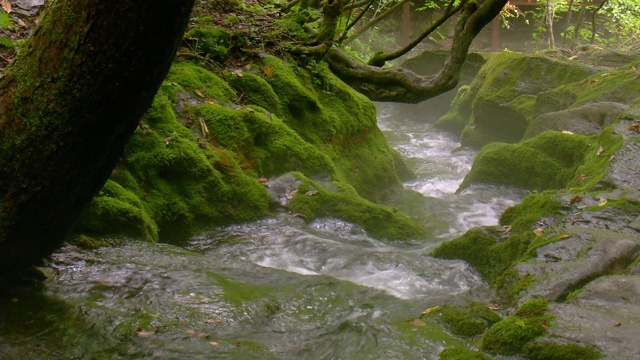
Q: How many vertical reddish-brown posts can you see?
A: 2